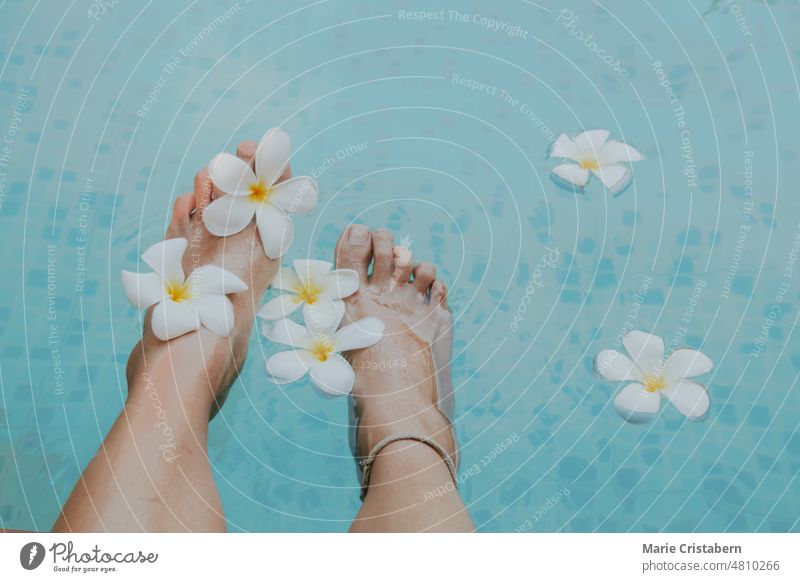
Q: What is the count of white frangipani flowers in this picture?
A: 6